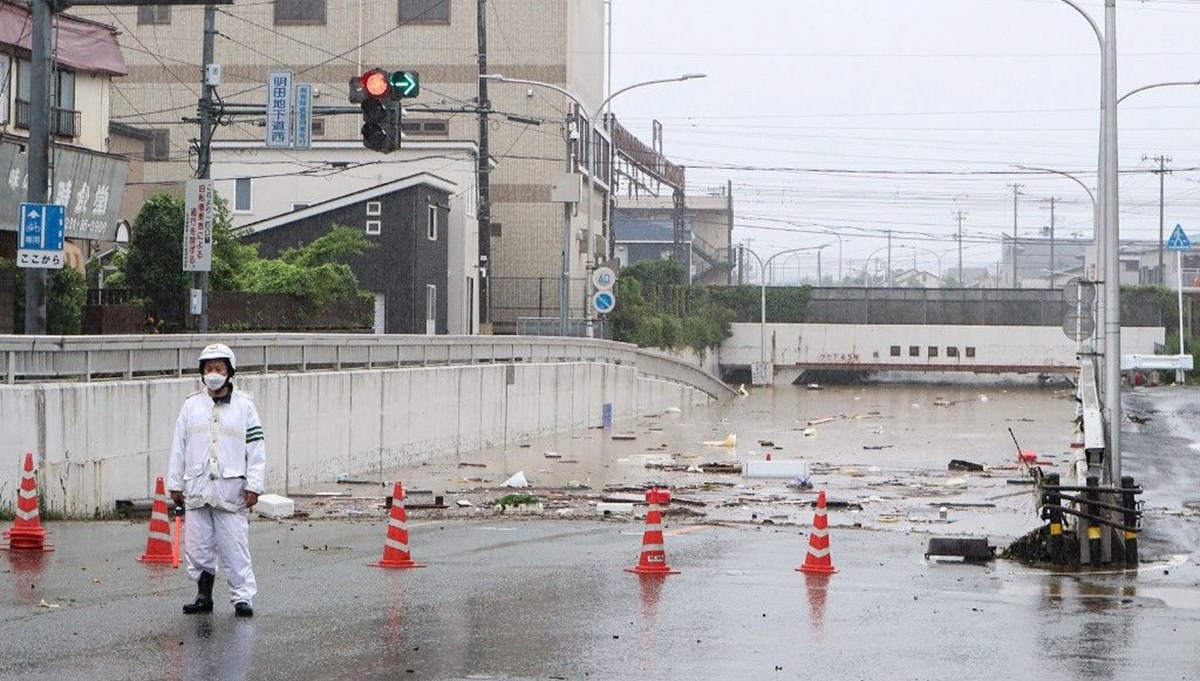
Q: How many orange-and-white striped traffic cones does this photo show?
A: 5